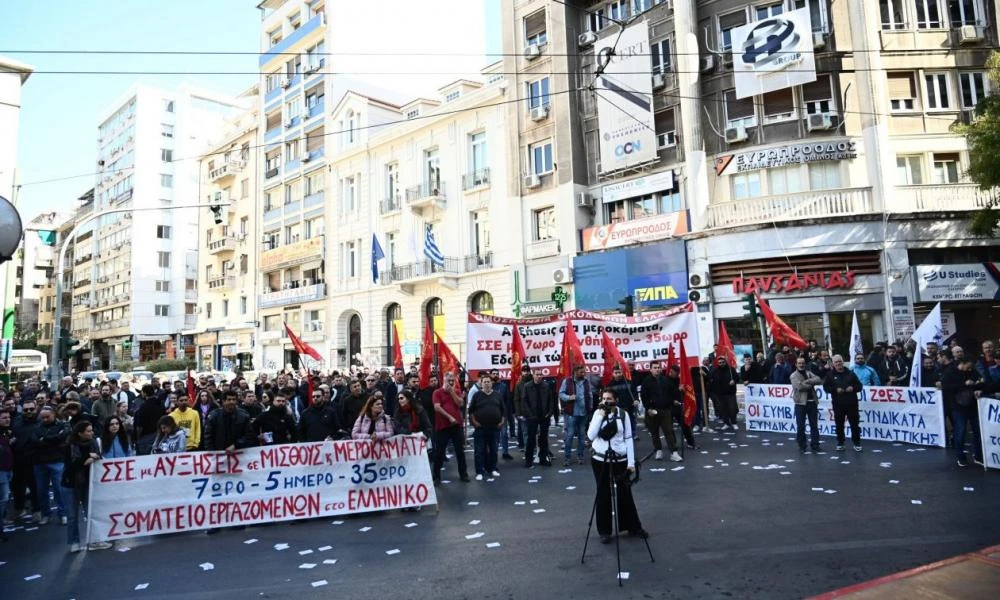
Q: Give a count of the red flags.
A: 13